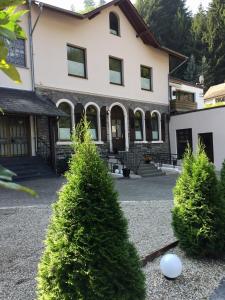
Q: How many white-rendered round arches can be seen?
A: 5